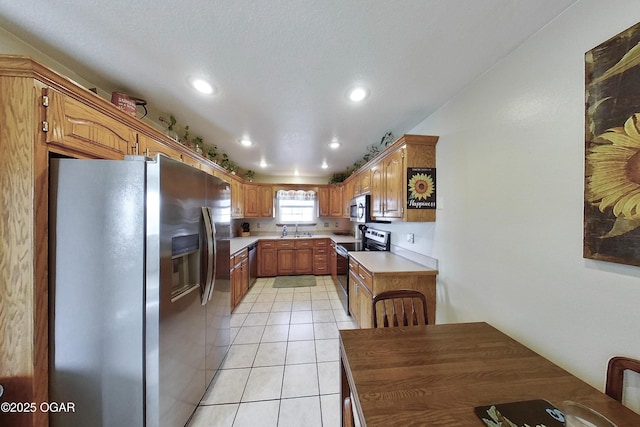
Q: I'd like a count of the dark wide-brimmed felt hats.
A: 0